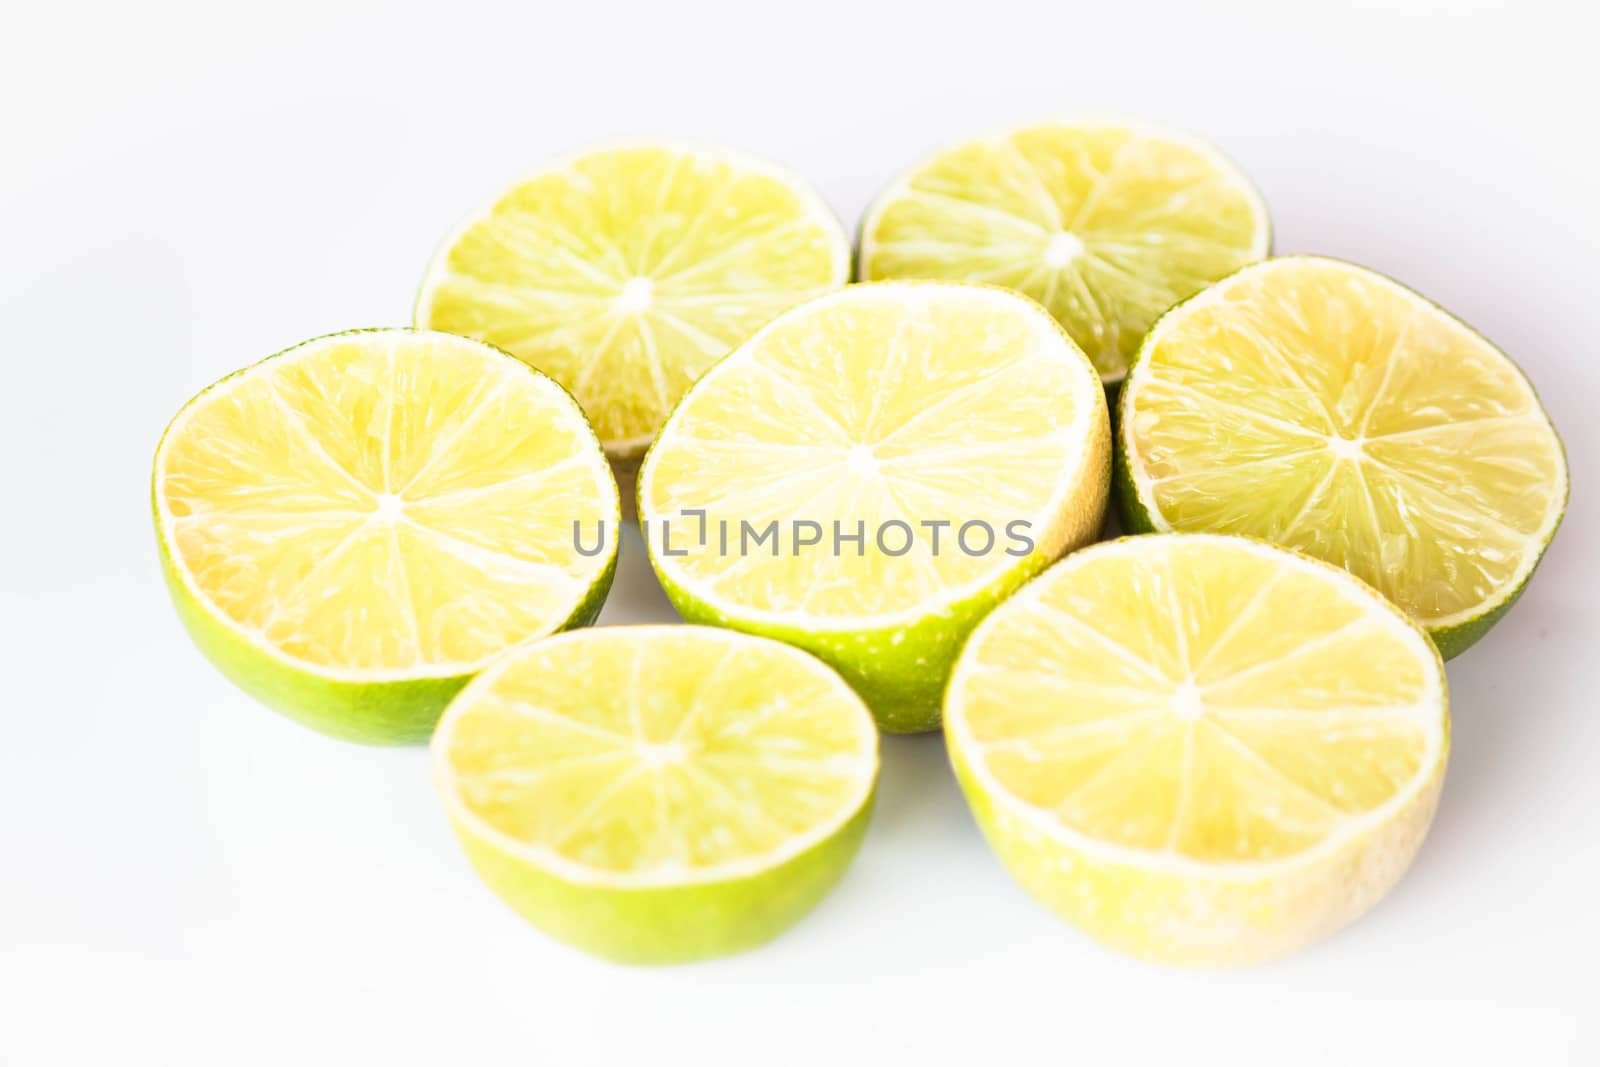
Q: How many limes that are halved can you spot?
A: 7